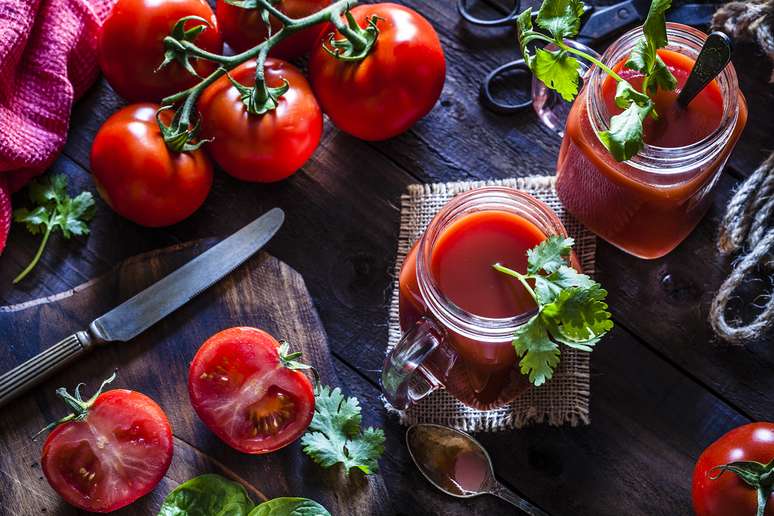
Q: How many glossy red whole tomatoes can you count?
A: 6